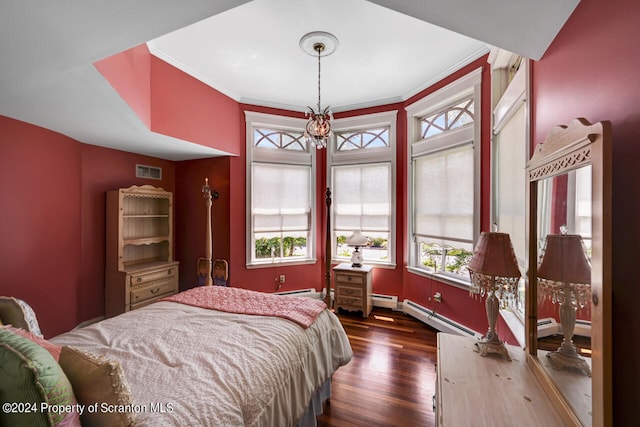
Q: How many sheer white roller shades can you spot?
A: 4